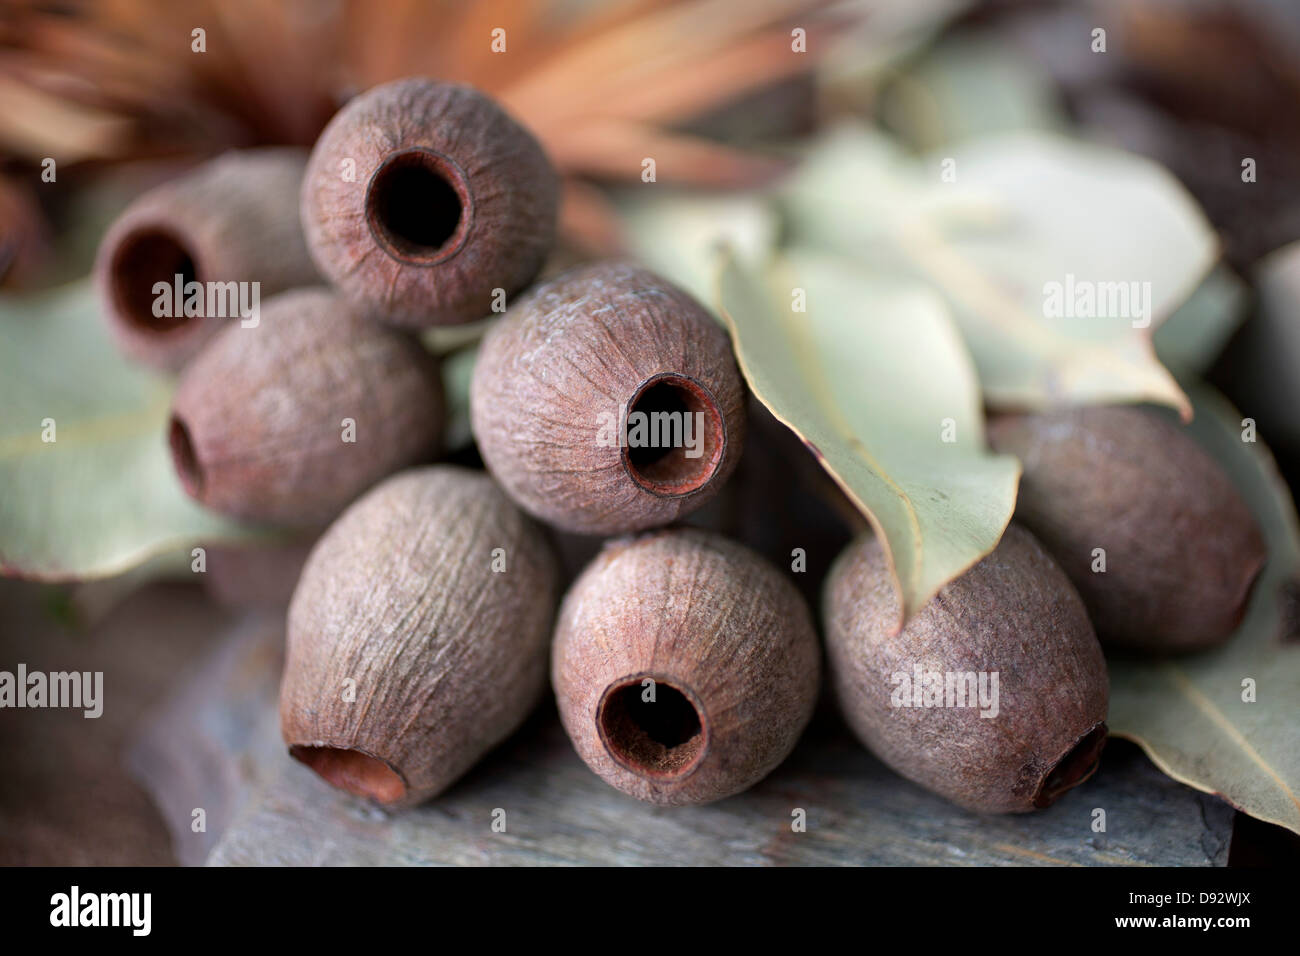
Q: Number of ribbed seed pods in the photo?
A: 8